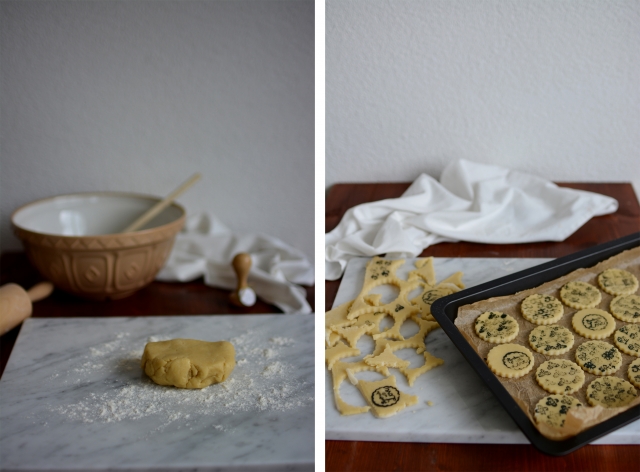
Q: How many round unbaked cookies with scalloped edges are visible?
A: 14